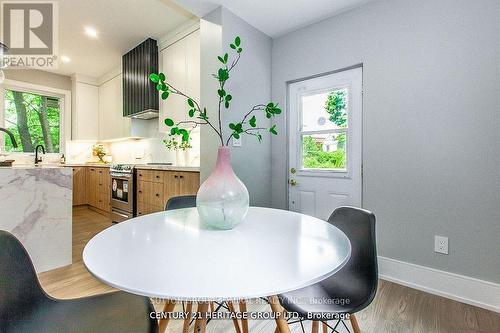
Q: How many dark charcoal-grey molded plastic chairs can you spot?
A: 3